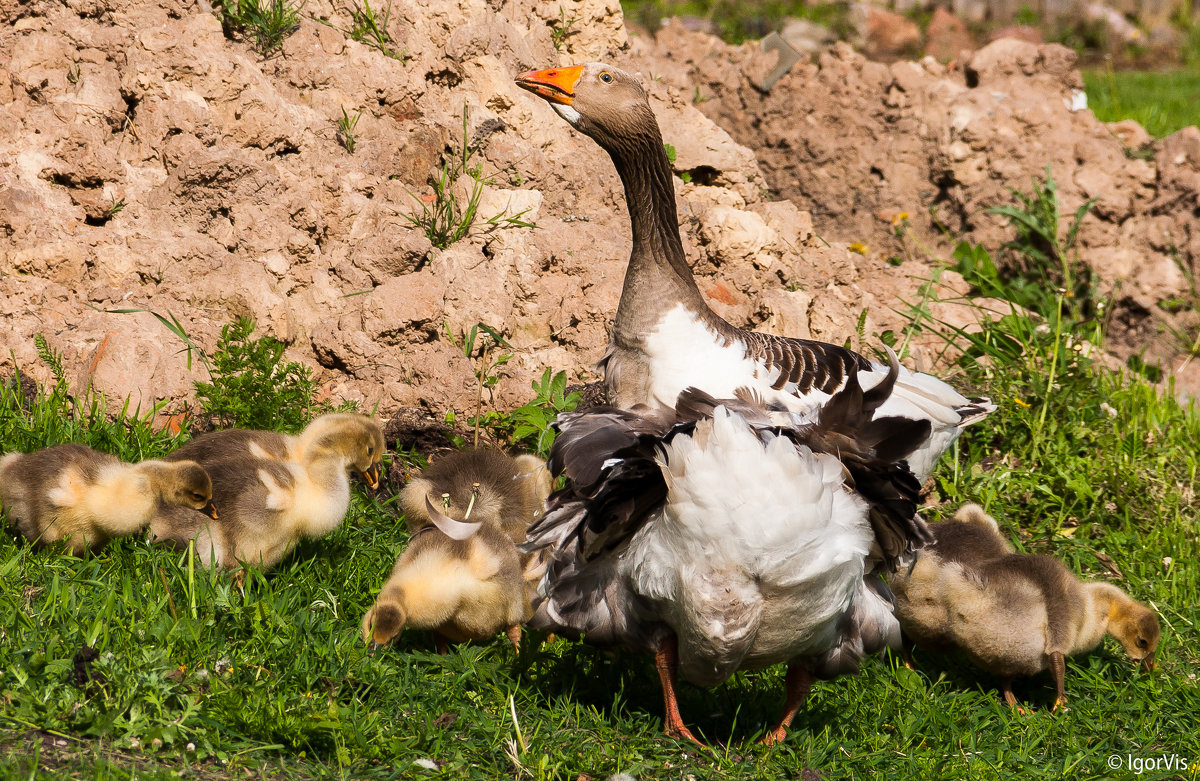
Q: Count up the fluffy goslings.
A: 7